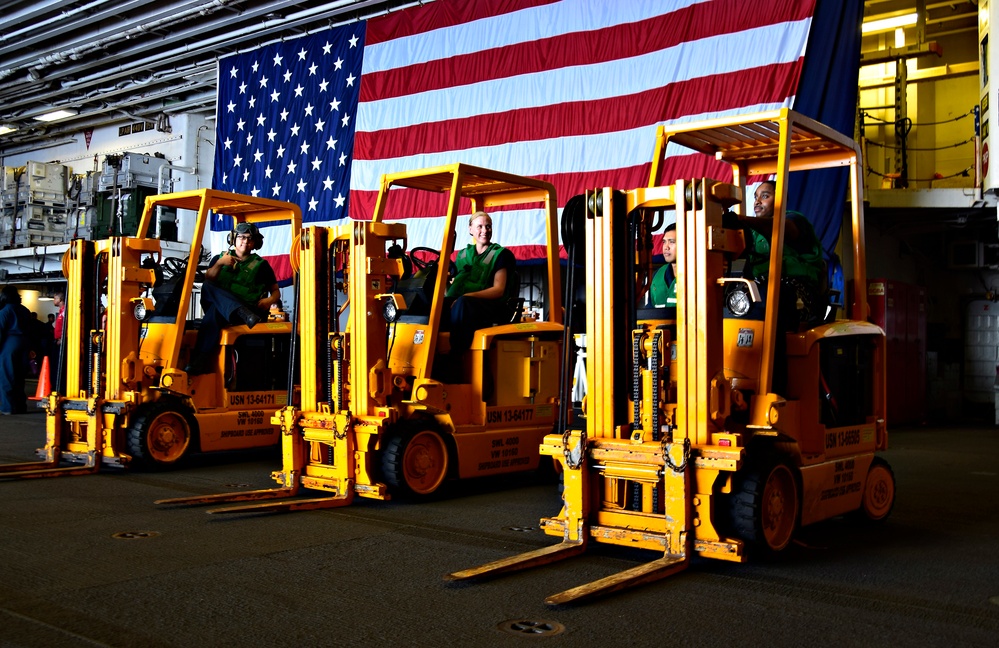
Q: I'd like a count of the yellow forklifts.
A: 3